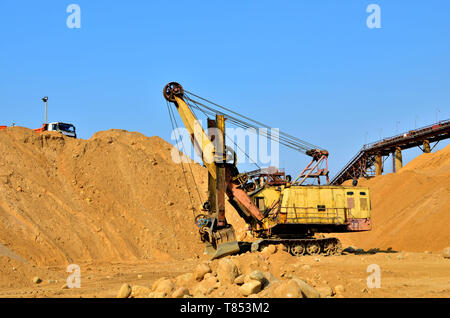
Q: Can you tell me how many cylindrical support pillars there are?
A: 3